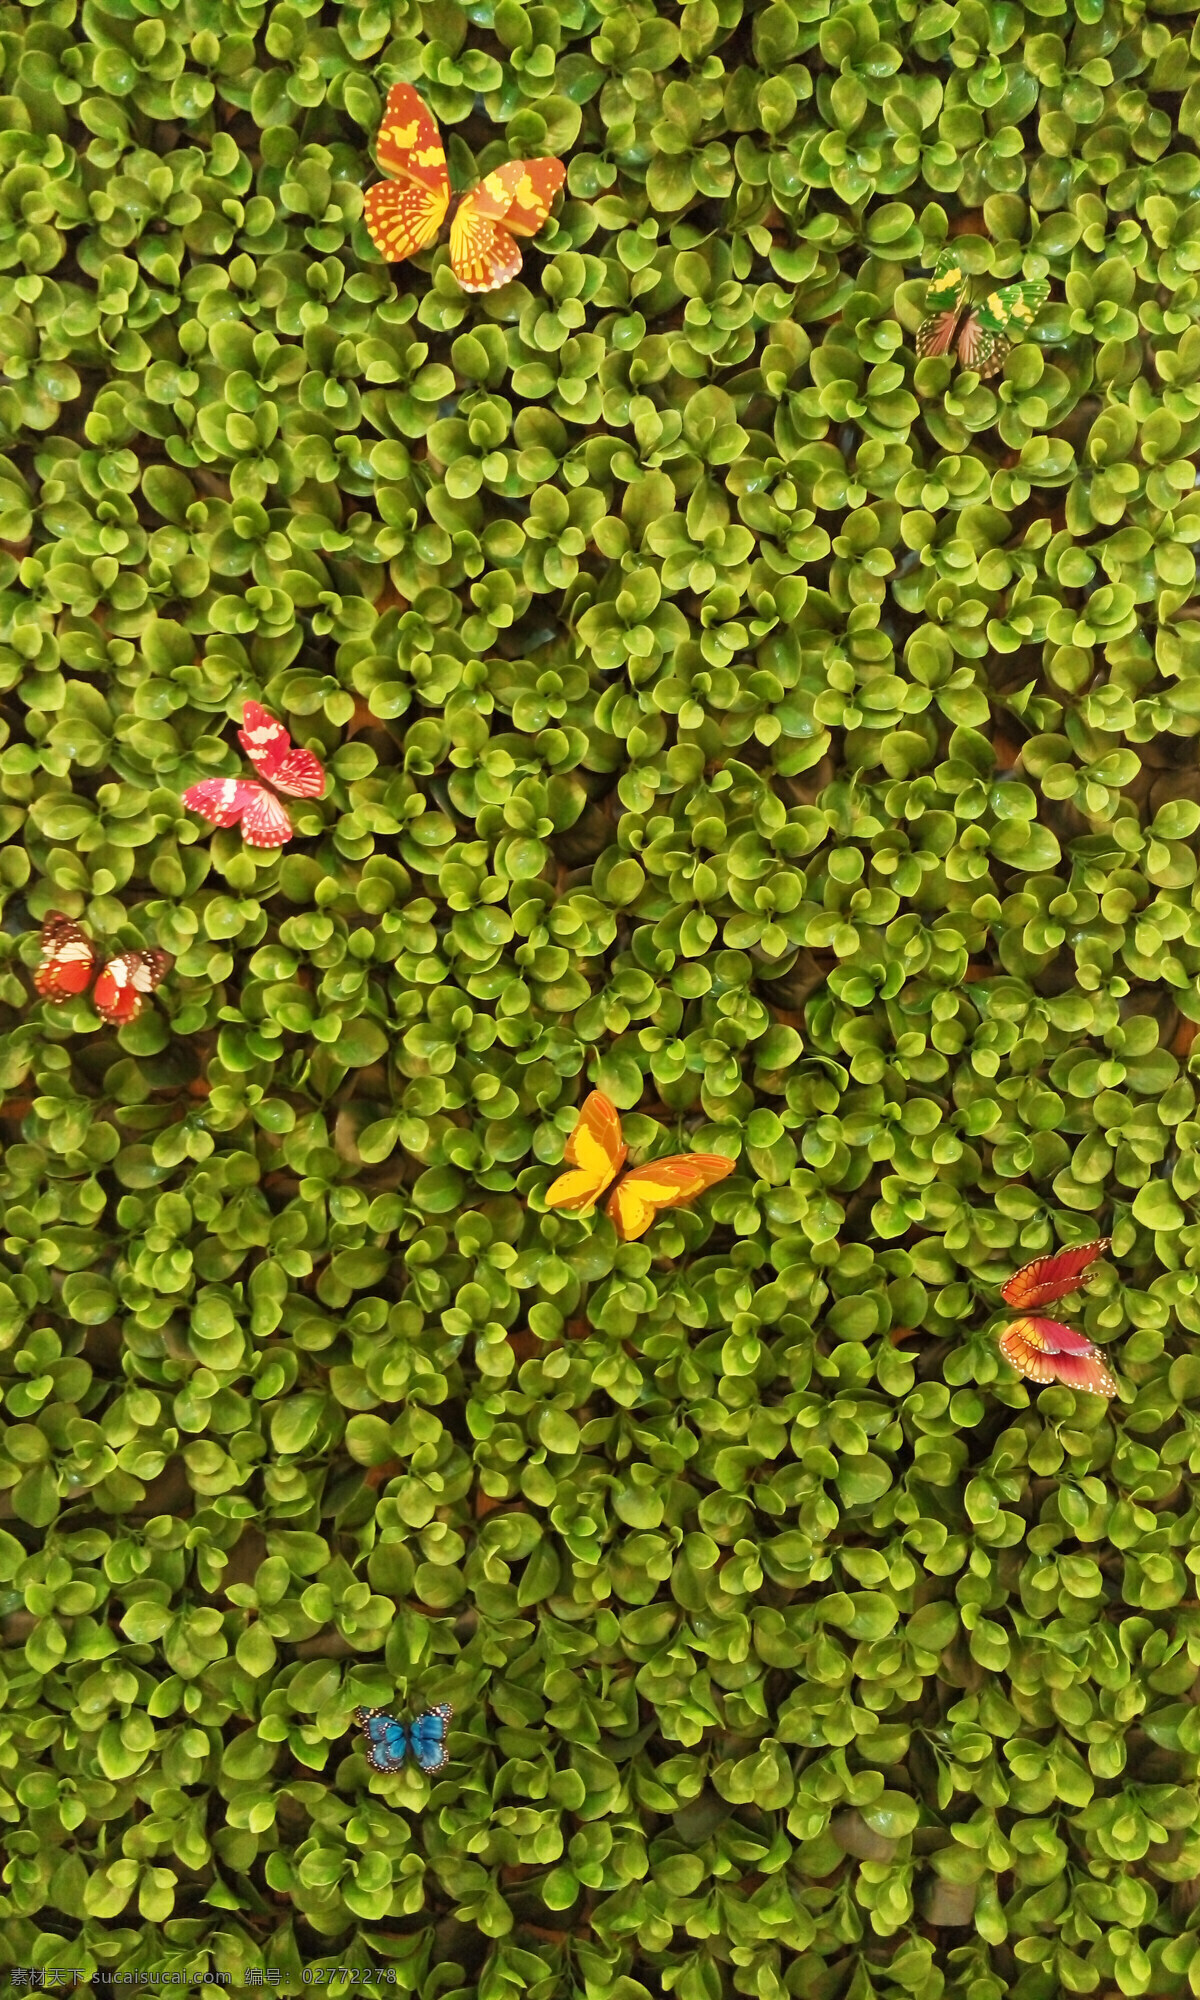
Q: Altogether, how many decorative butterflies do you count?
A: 7